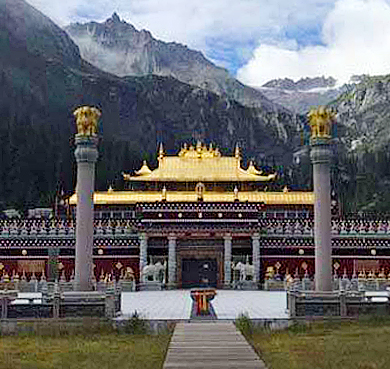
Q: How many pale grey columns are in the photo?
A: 6